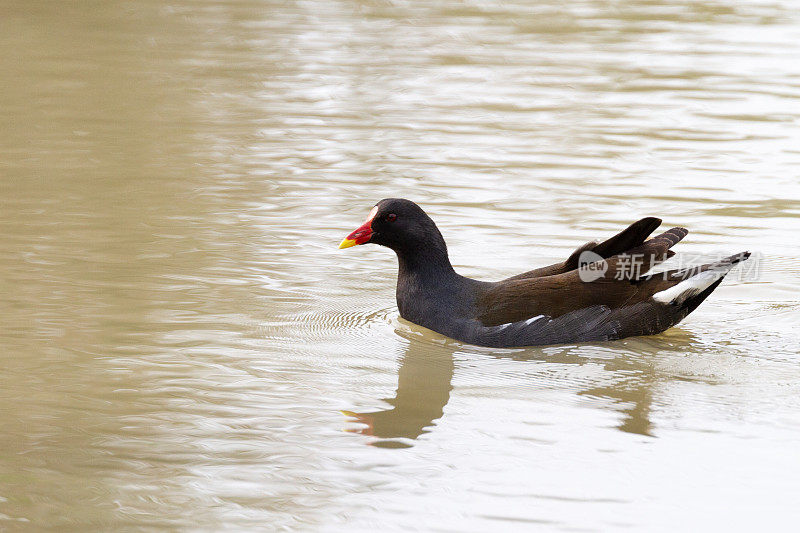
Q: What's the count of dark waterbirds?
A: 1